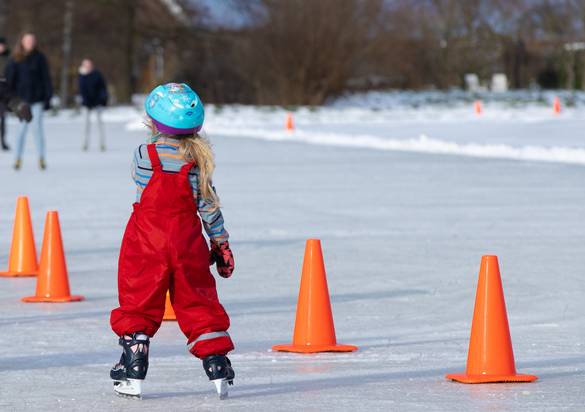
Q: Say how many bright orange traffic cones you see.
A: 8